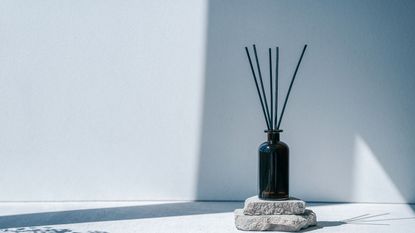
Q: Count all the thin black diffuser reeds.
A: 5